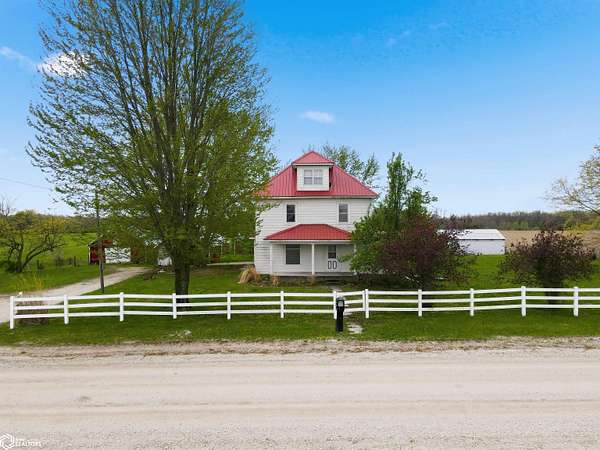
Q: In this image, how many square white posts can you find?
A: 12